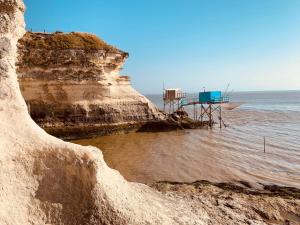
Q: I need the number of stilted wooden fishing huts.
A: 2